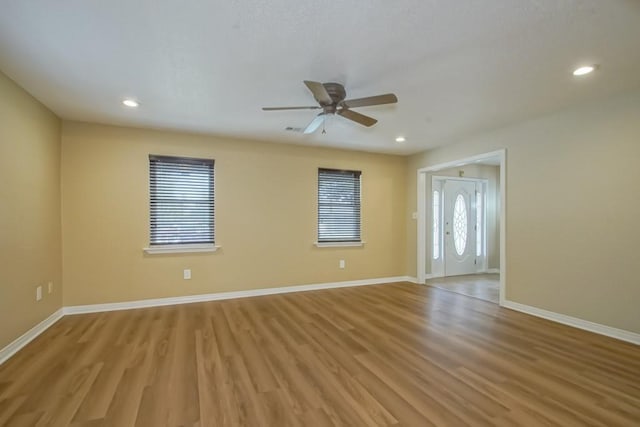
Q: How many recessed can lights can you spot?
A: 3